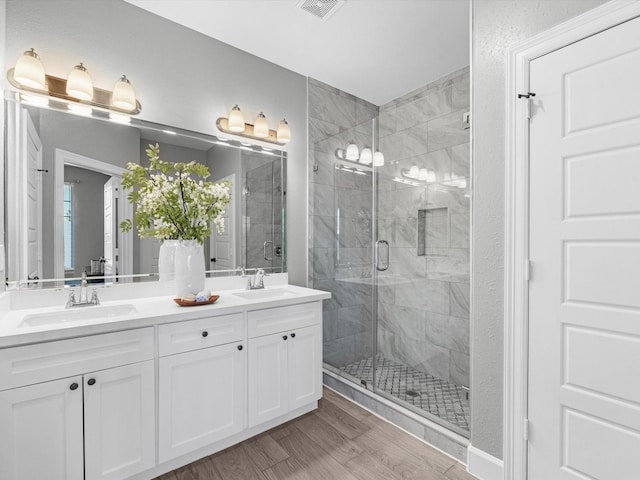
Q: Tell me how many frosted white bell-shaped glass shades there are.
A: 6